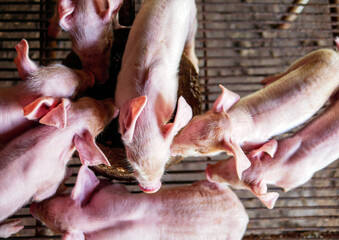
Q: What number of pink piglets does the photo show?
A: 7